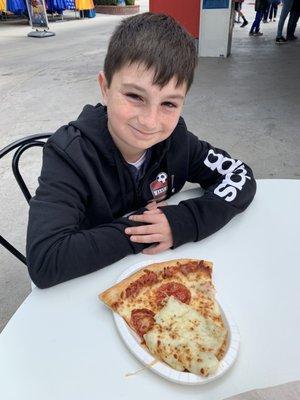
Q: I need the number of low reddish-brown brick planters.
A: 1